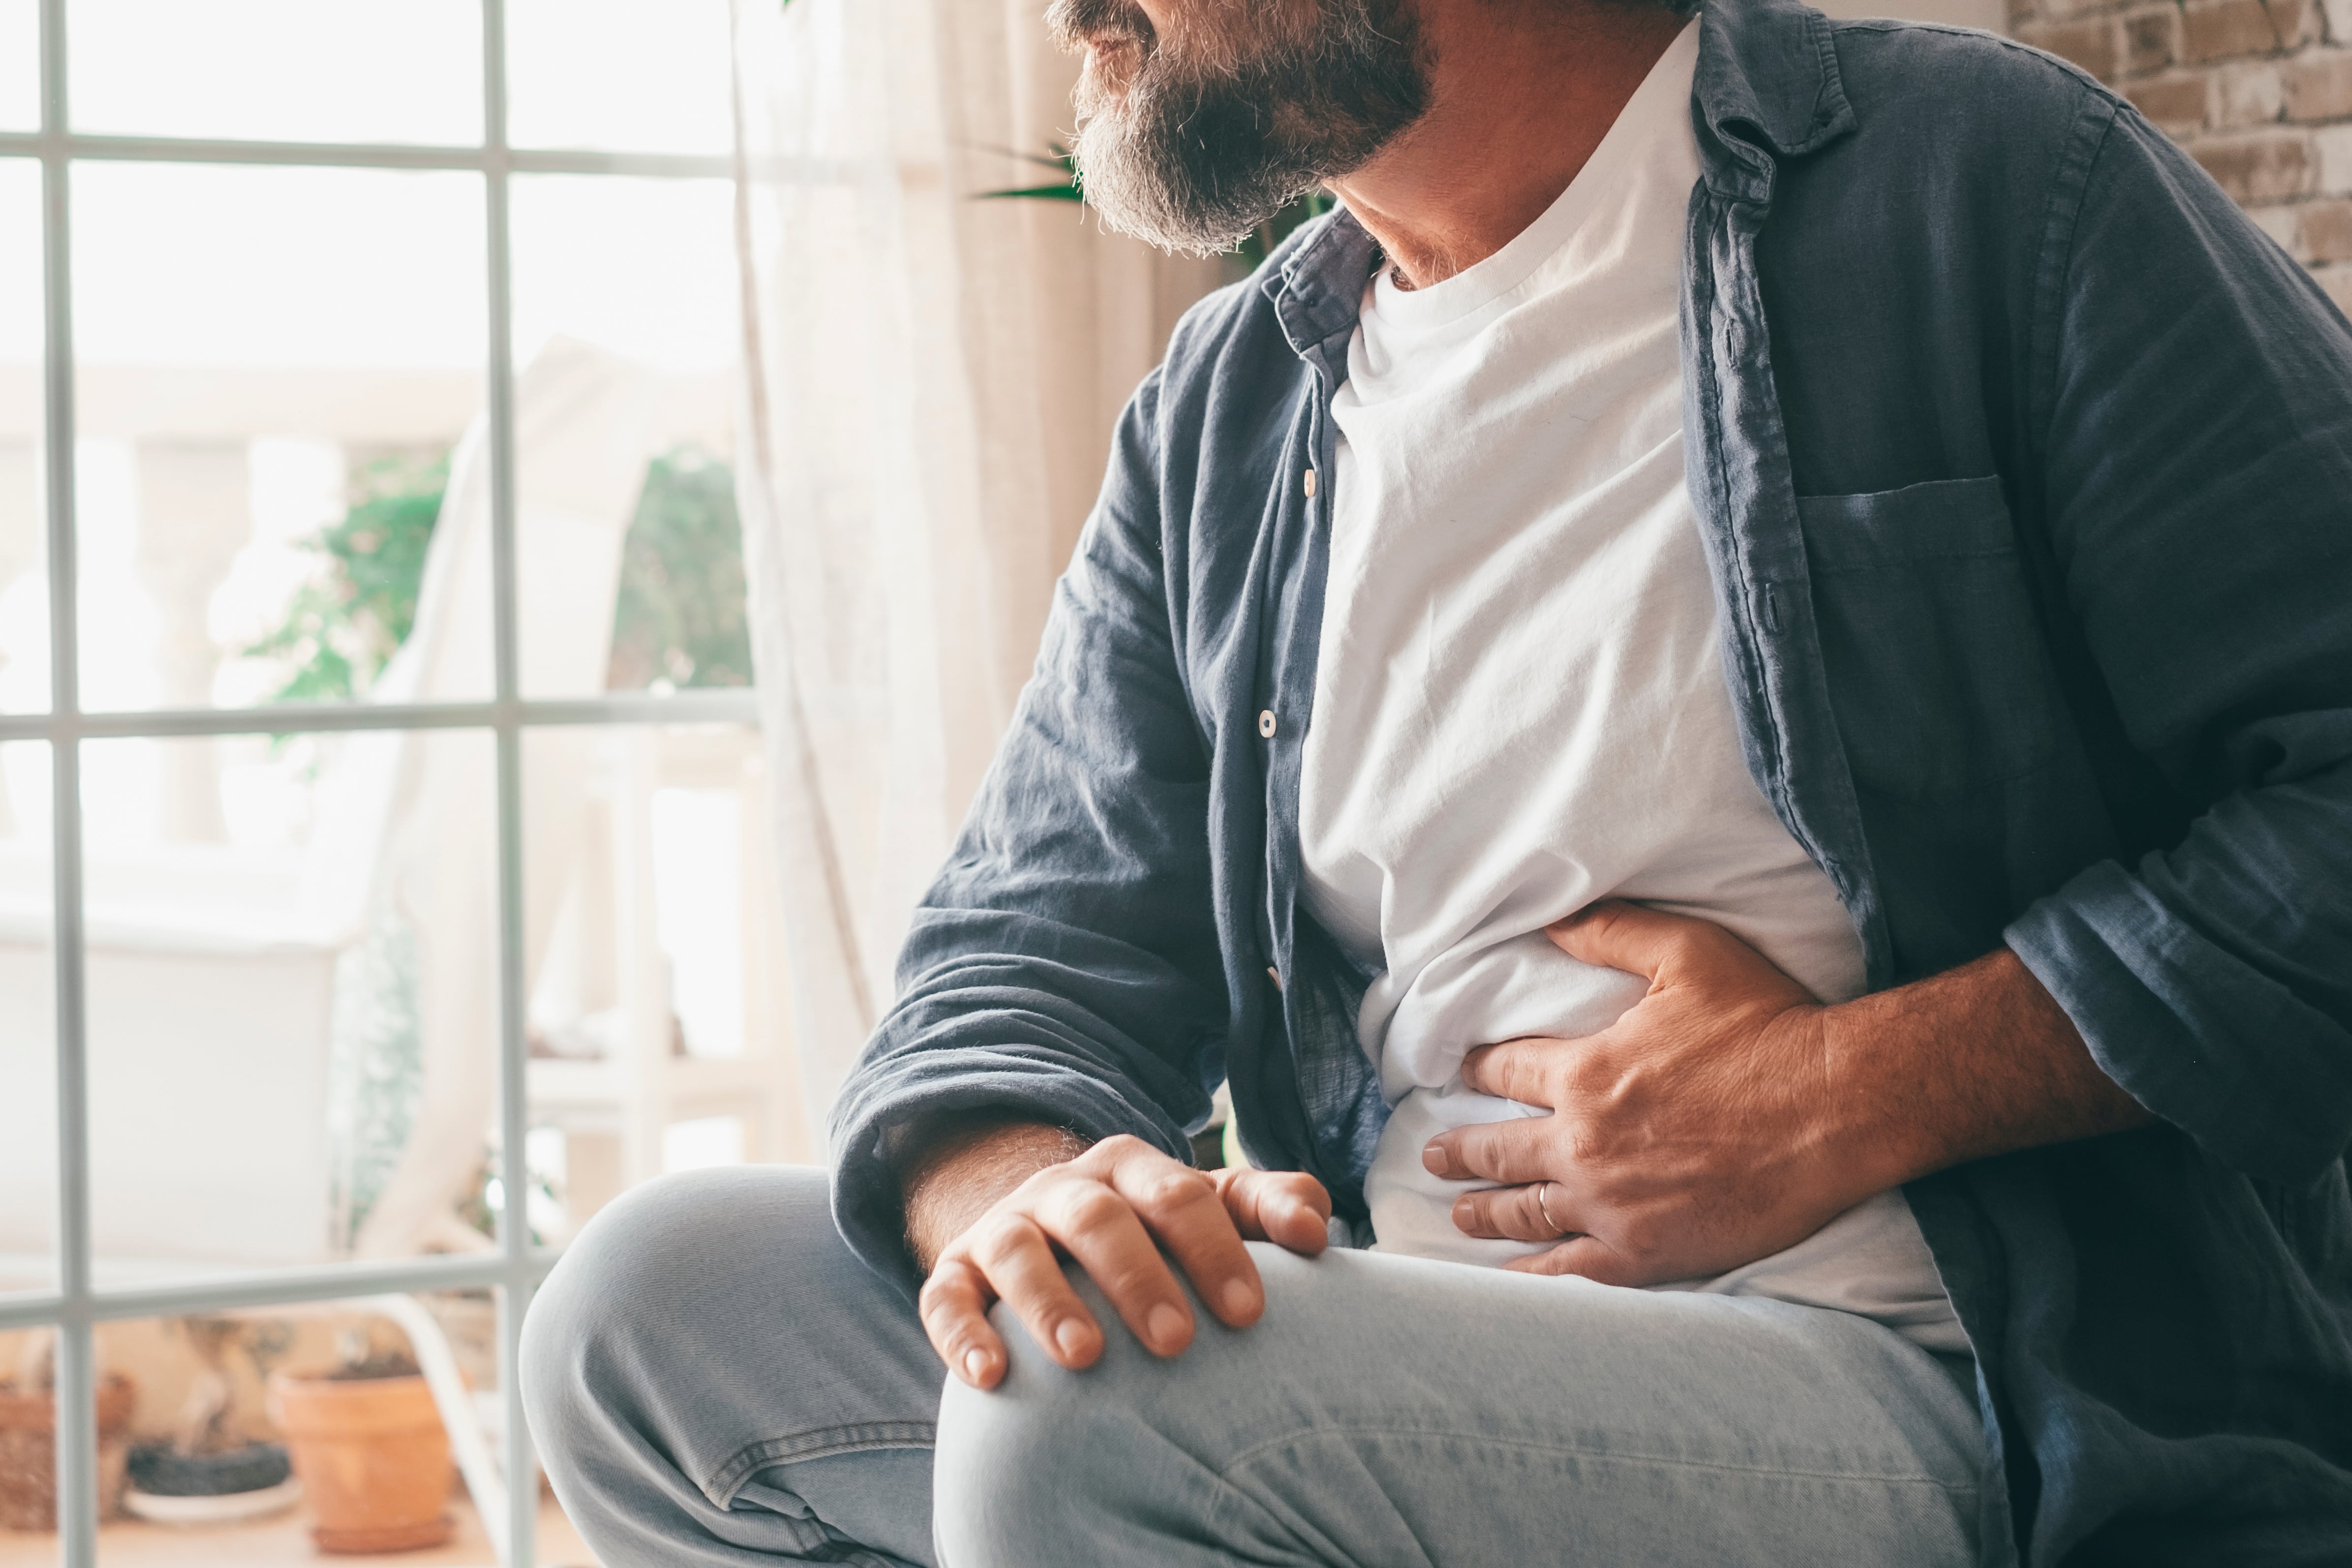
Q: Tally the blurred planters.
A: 3